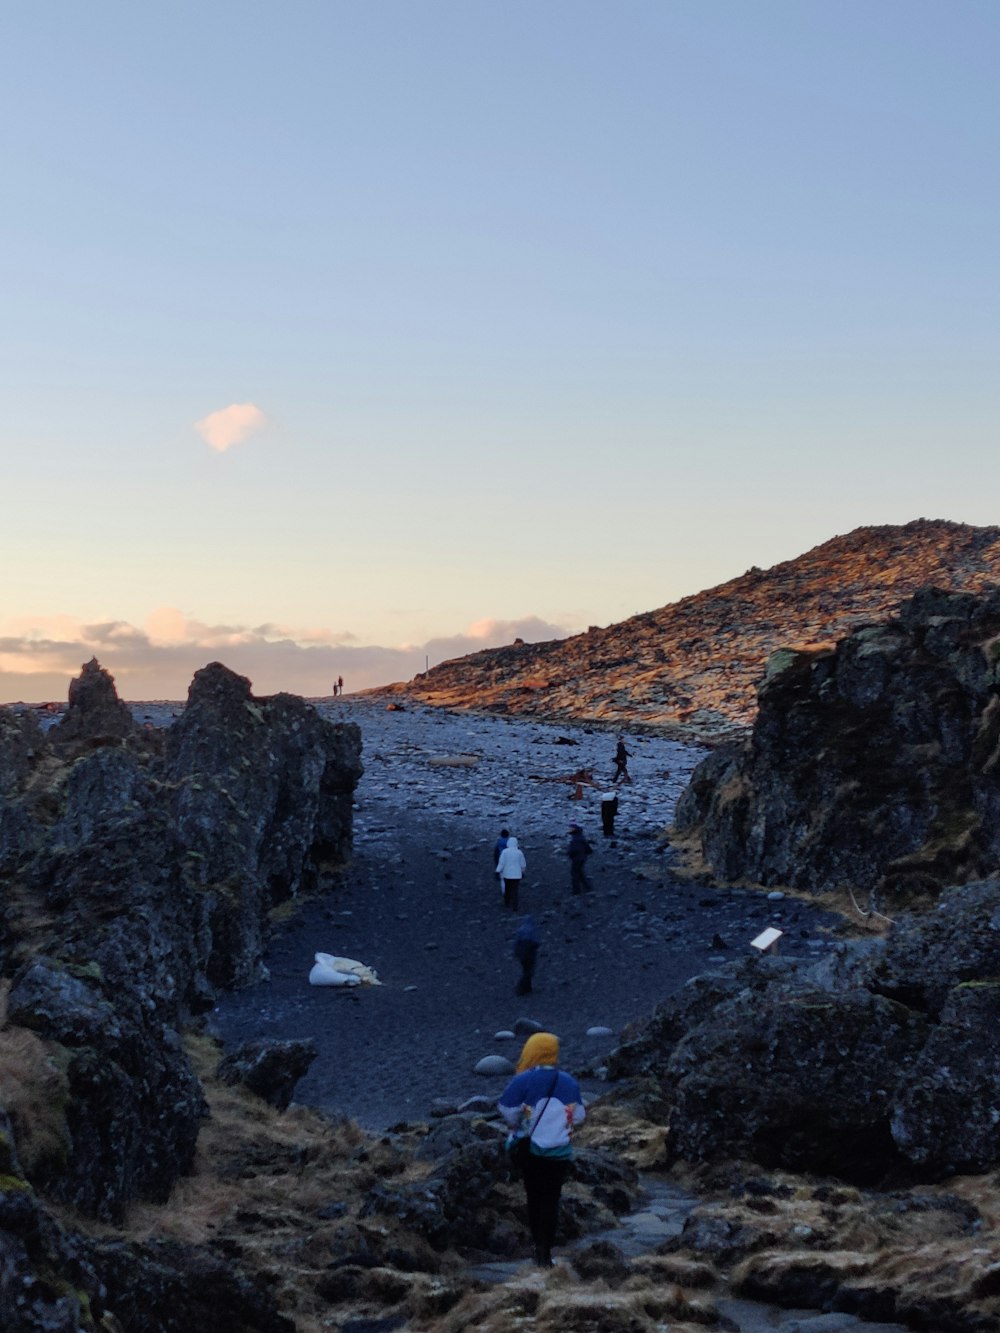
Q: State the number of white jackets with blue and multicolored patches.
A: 1